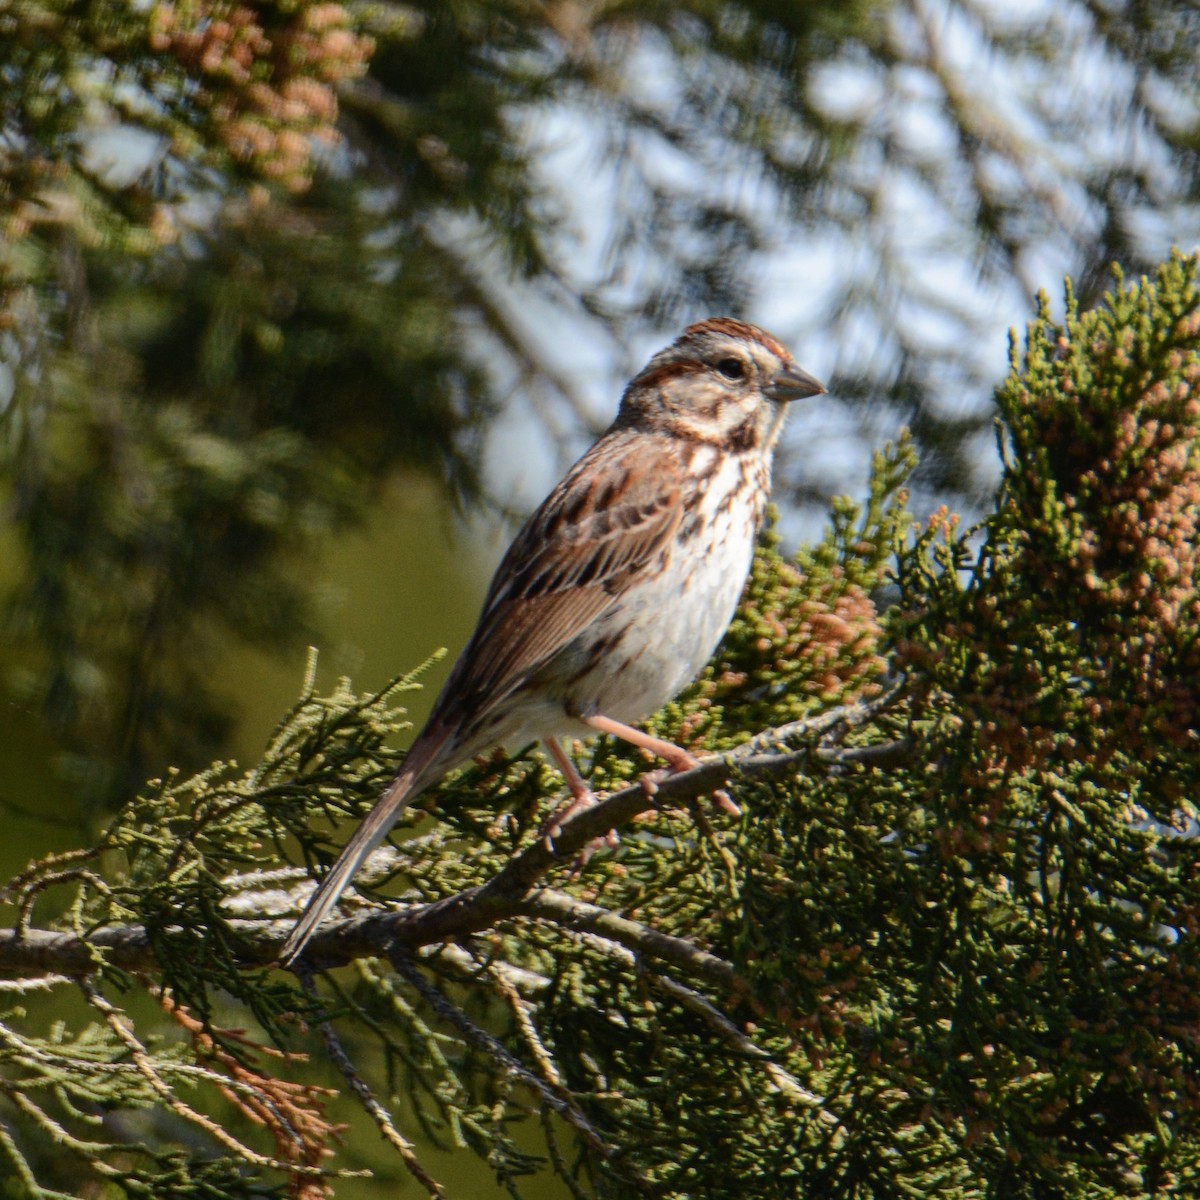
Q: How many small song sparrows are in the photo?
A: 1